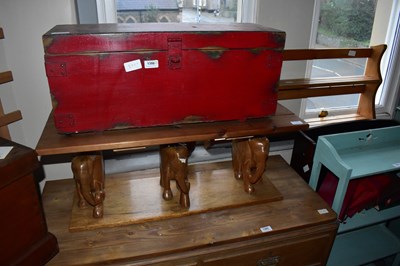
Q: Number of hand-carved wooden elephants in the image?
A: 3